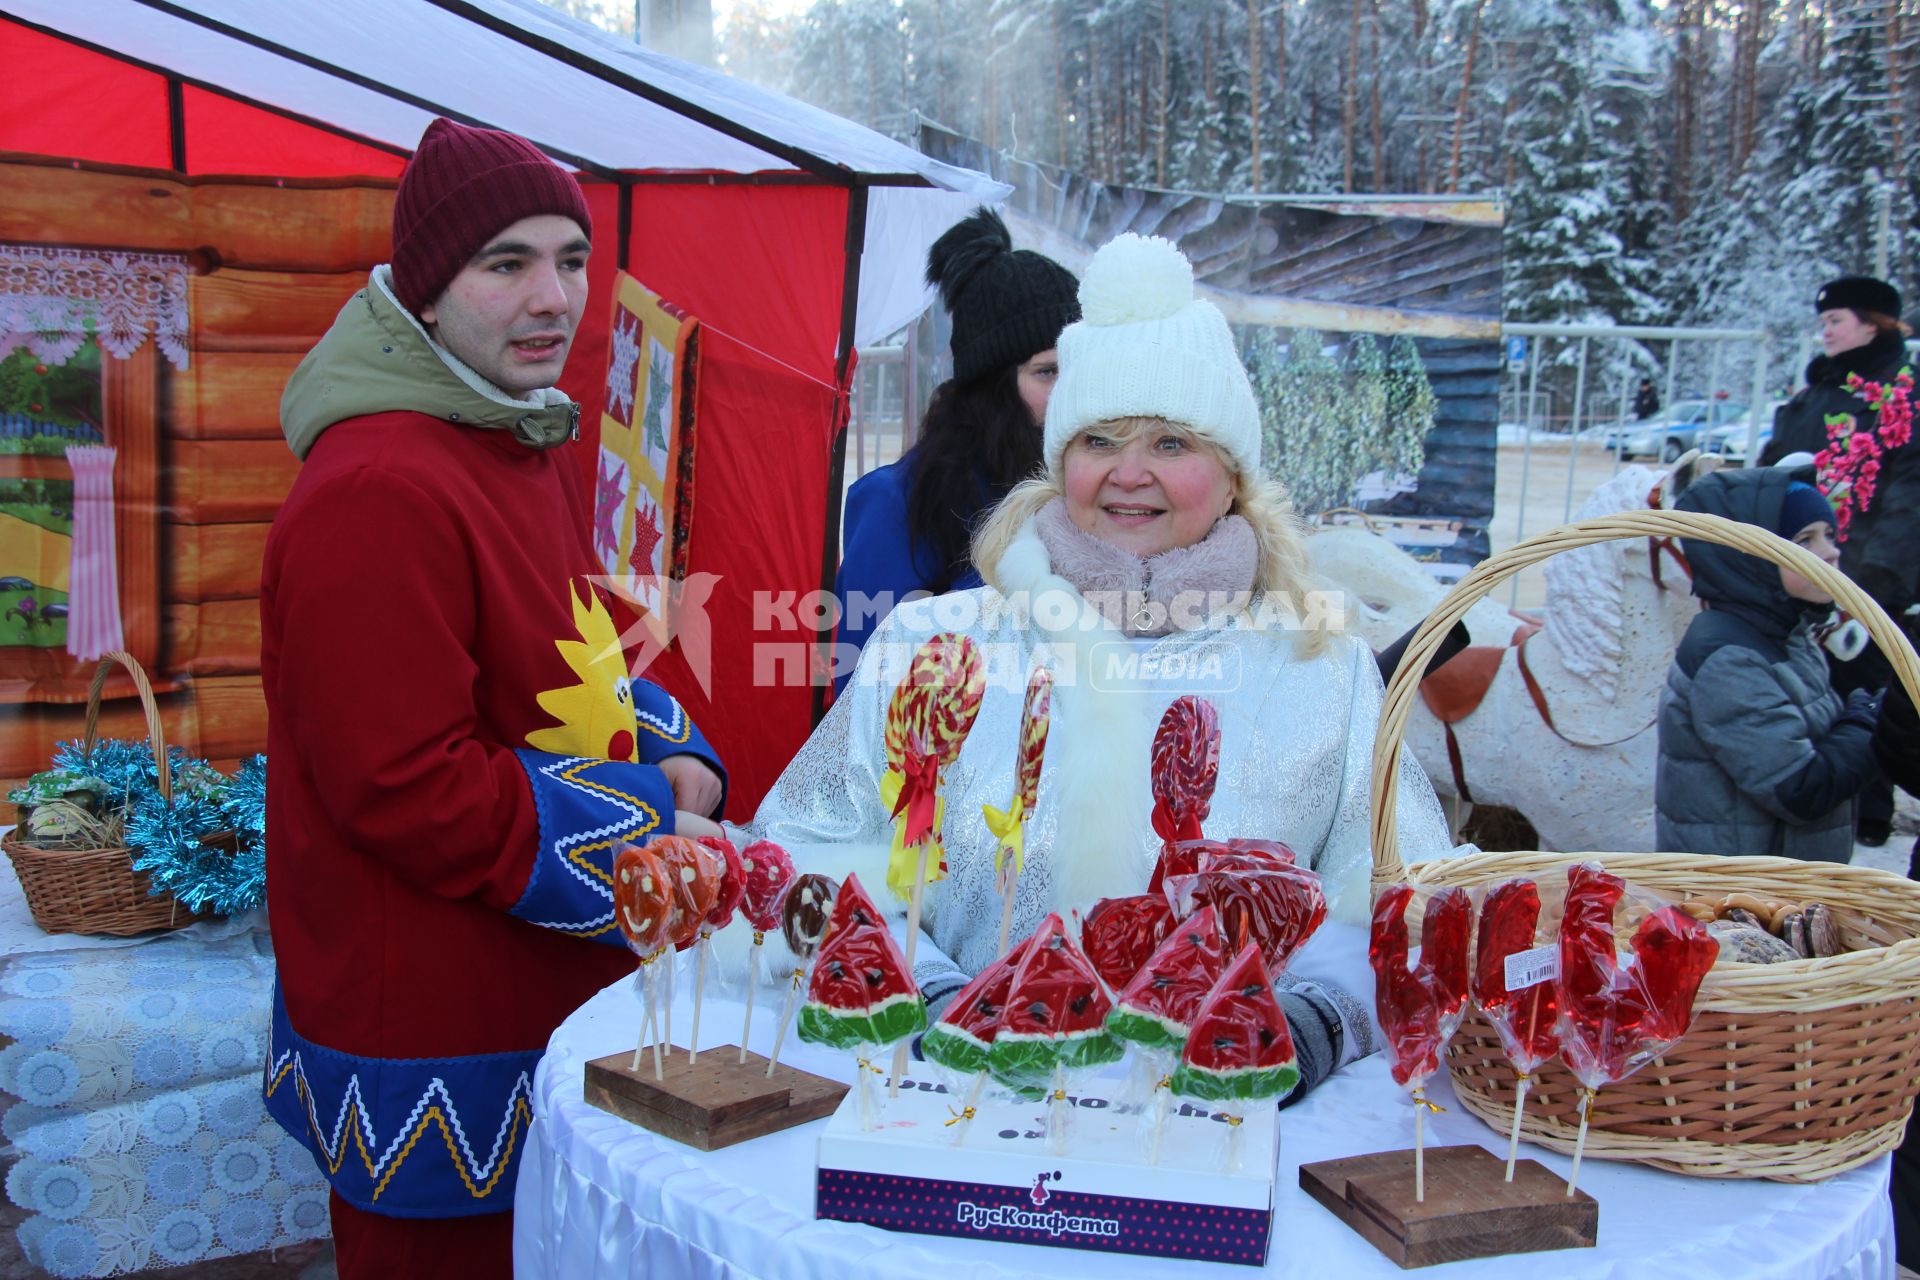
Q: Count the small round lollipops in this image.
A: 5